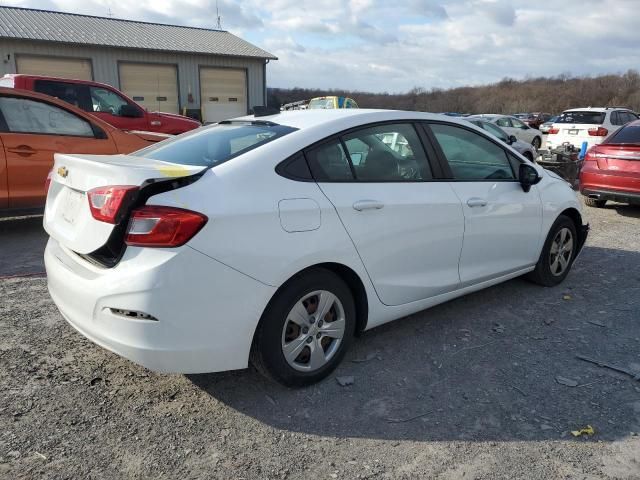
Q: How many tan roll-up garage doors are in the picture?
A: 3